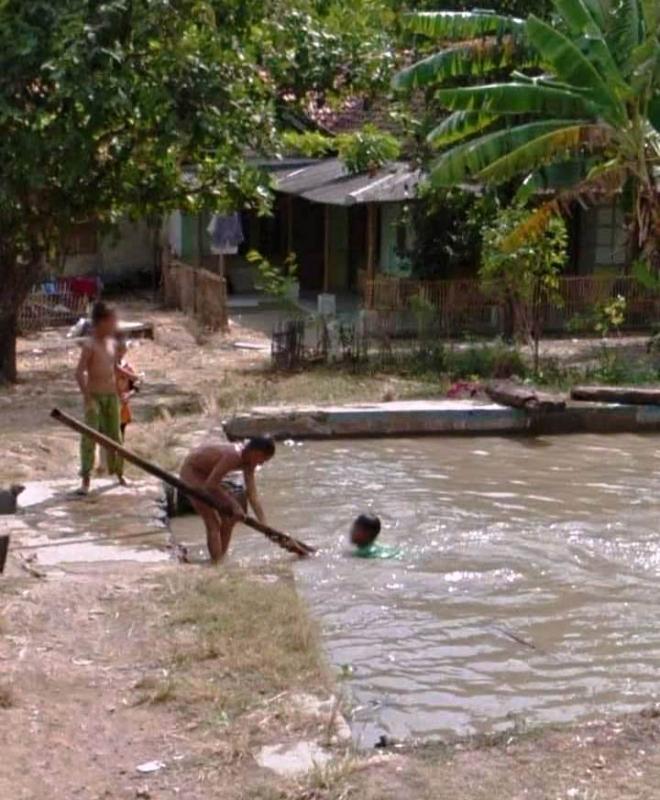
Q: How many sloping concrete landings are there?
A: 1